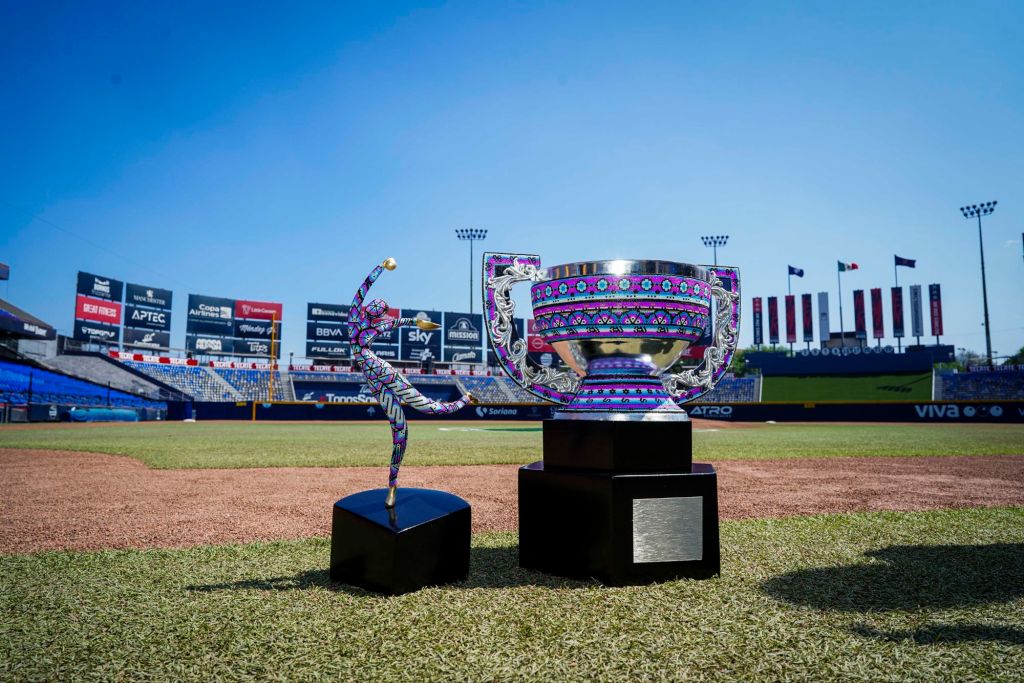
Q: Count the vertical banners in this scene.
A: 10